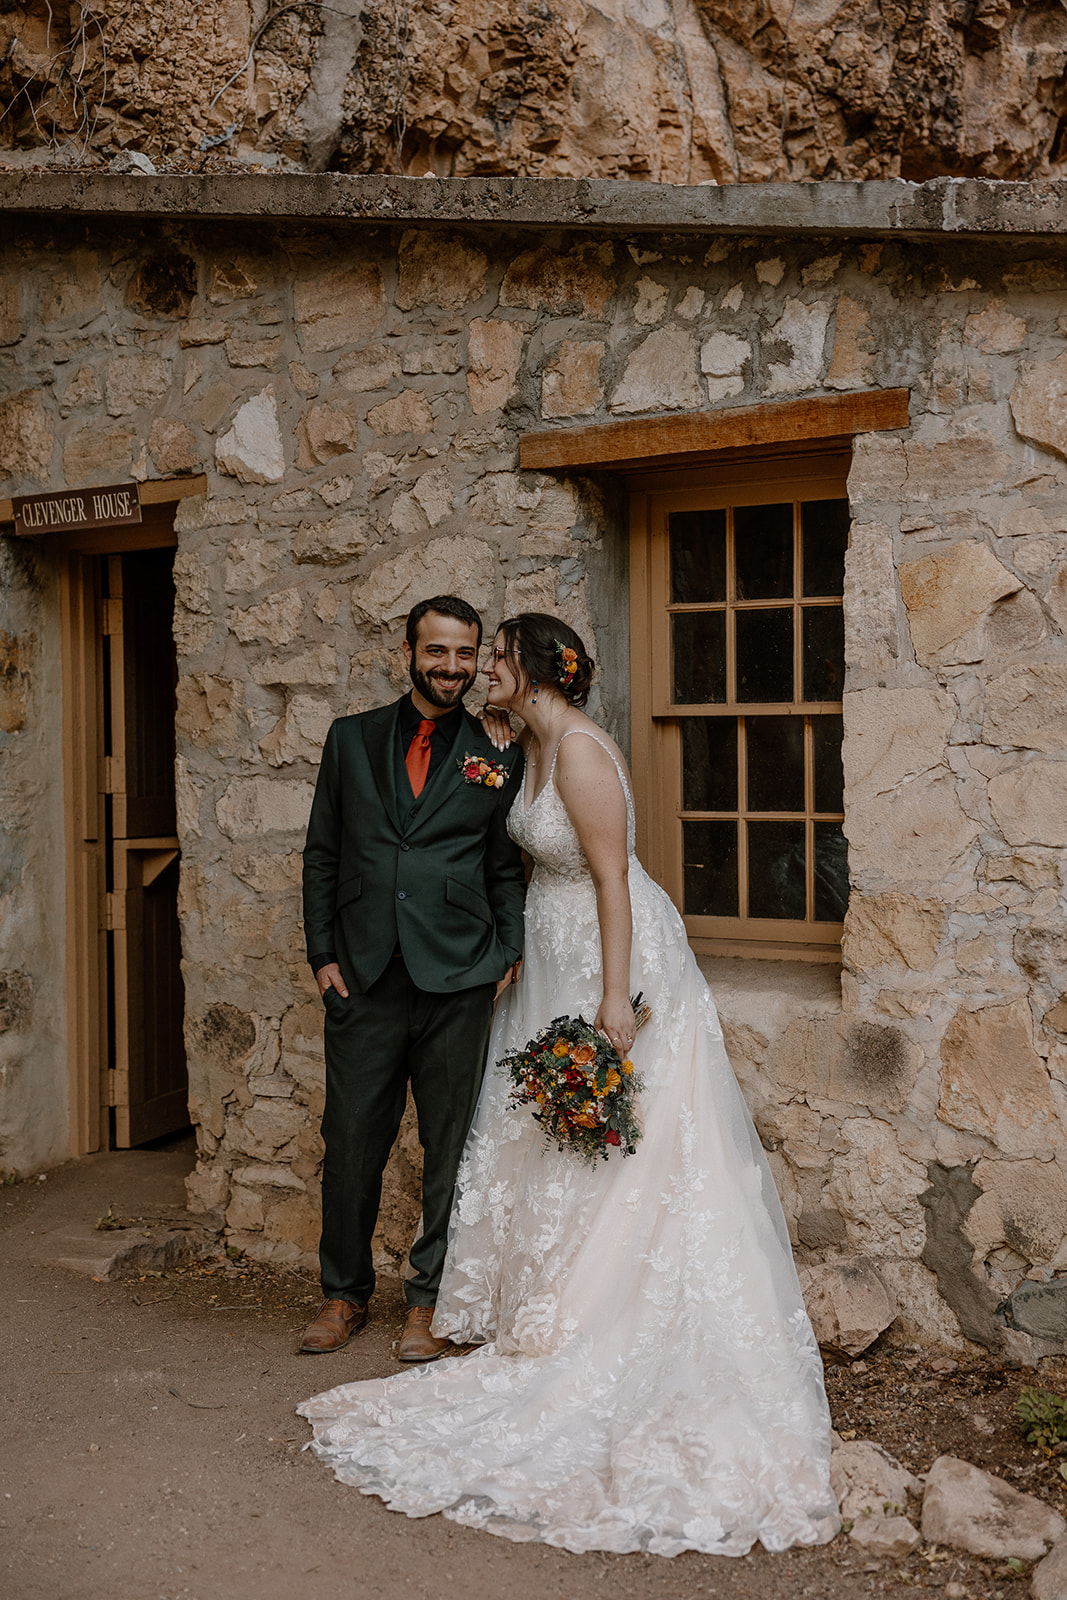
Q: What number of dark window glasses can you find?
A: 12